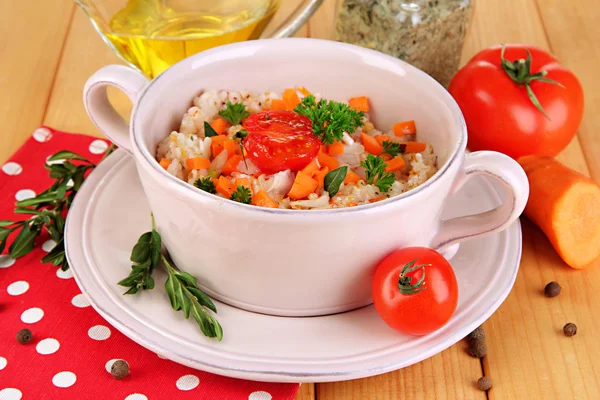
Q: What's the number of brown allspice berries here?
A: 7